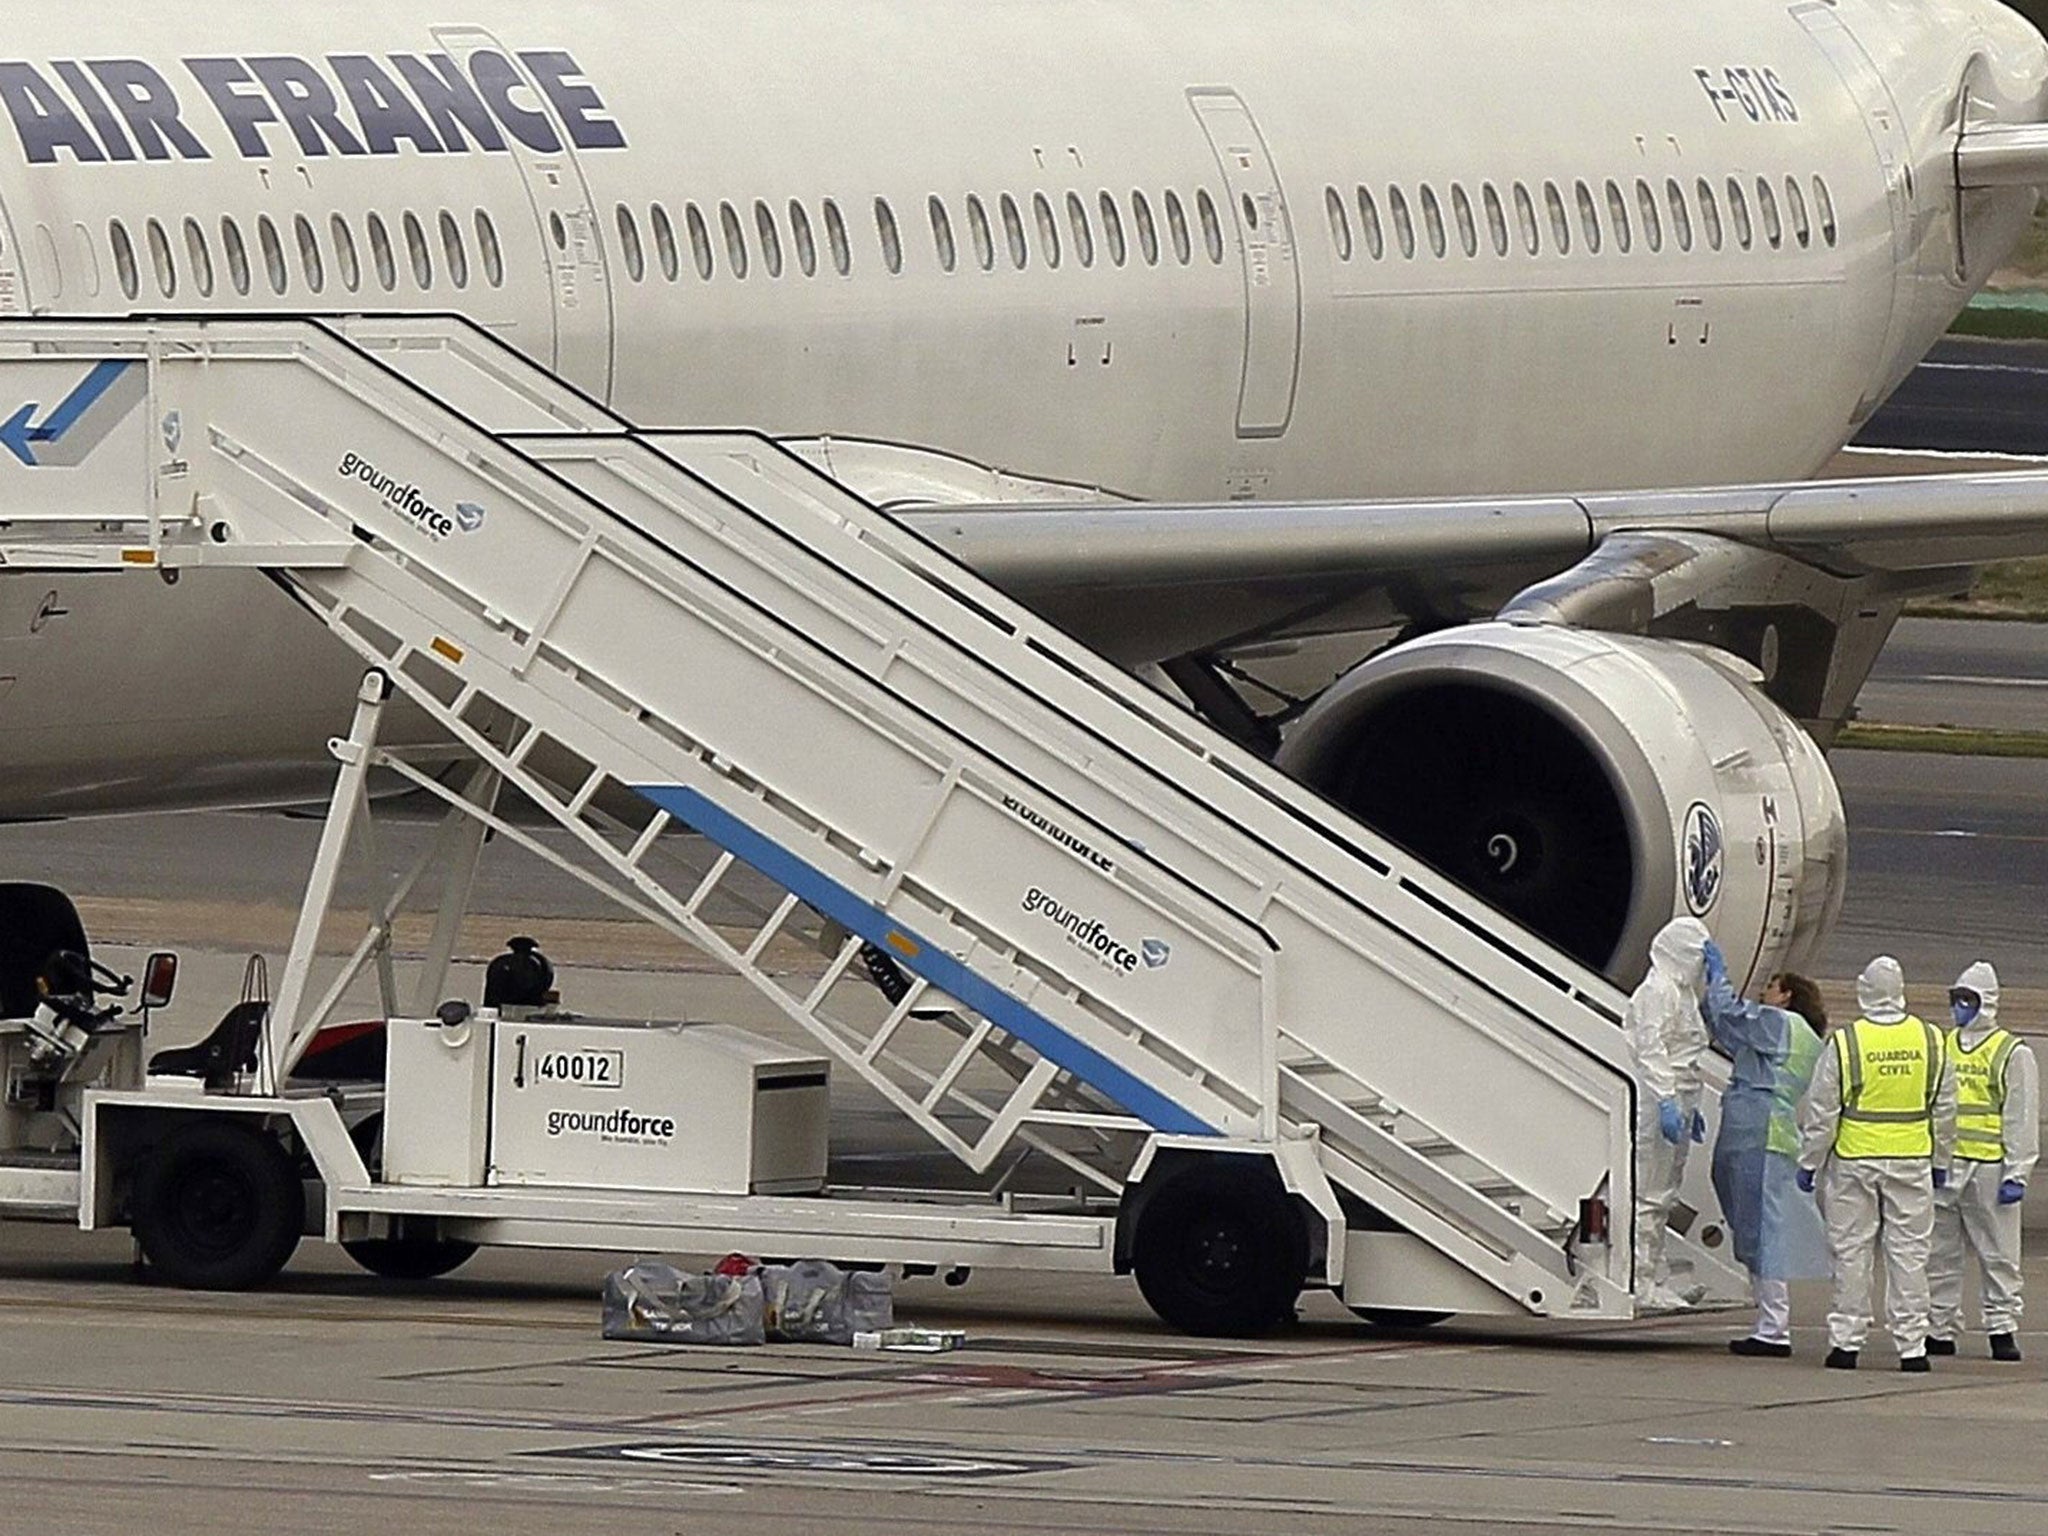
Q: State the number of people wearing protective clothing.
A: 4